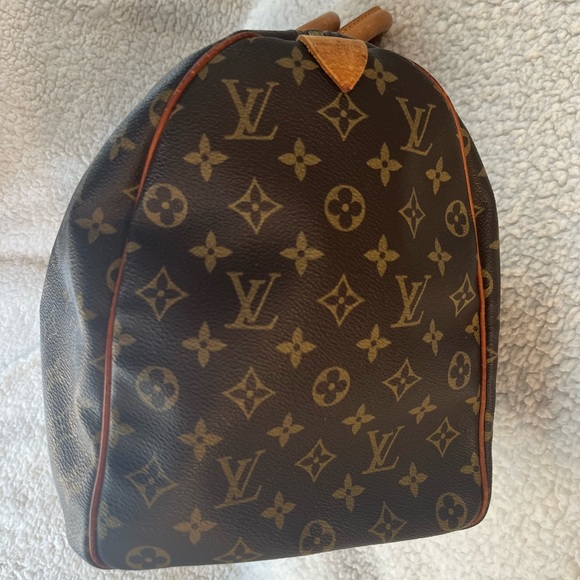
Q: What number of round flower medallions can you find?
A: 9